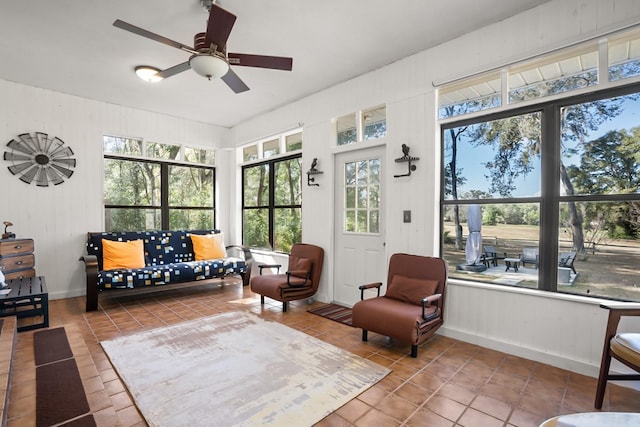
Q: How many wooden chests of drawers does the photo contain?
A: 1